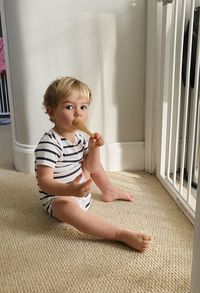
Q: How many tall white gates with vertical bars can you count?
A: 1